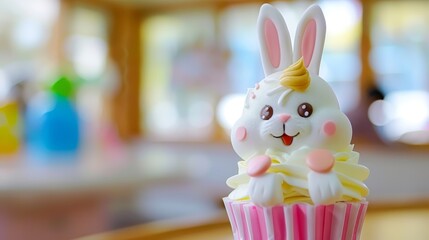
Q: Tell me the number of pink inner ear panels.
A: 2